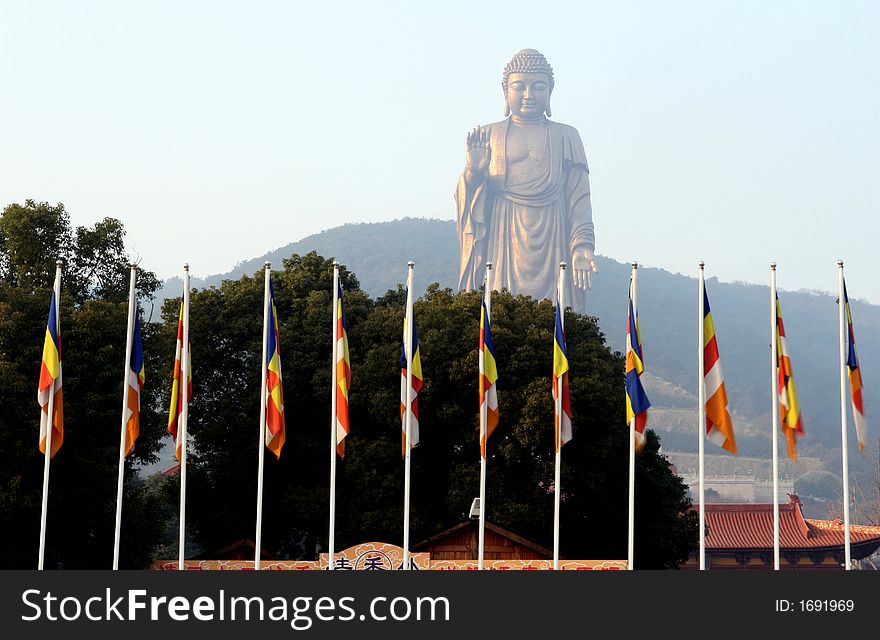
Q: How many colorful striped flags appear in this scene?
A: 12